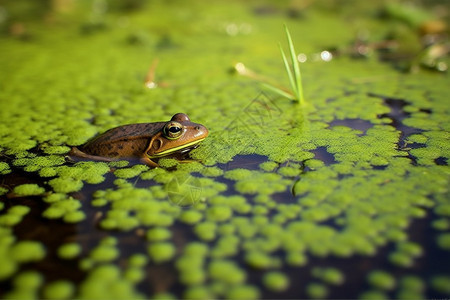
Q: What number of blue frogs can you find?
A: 0